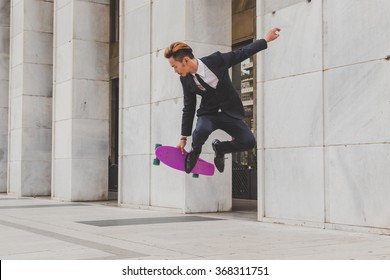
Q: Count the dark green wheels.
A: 3